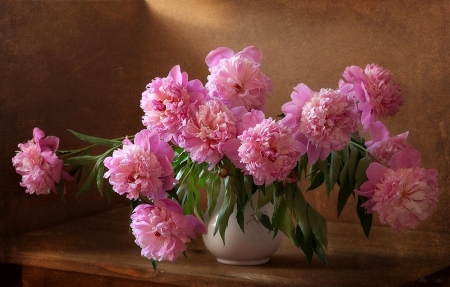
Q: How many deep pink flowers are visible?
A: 11